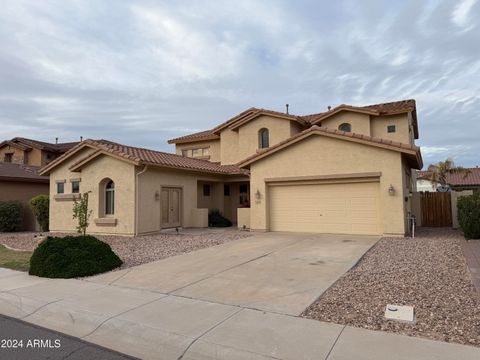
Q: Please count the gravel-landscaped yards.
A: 2